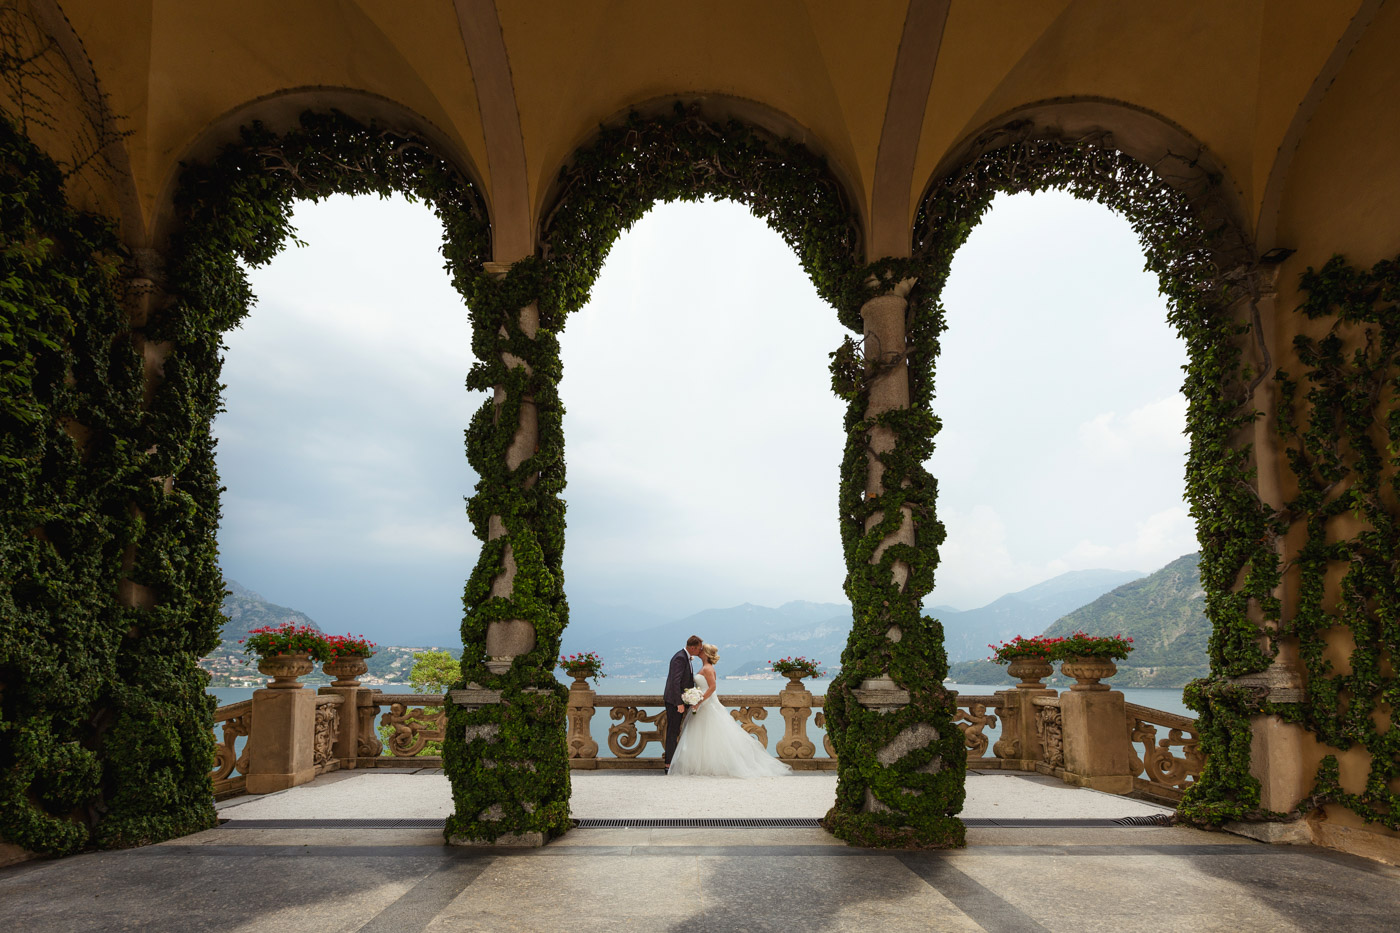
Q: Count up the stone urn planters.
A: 6